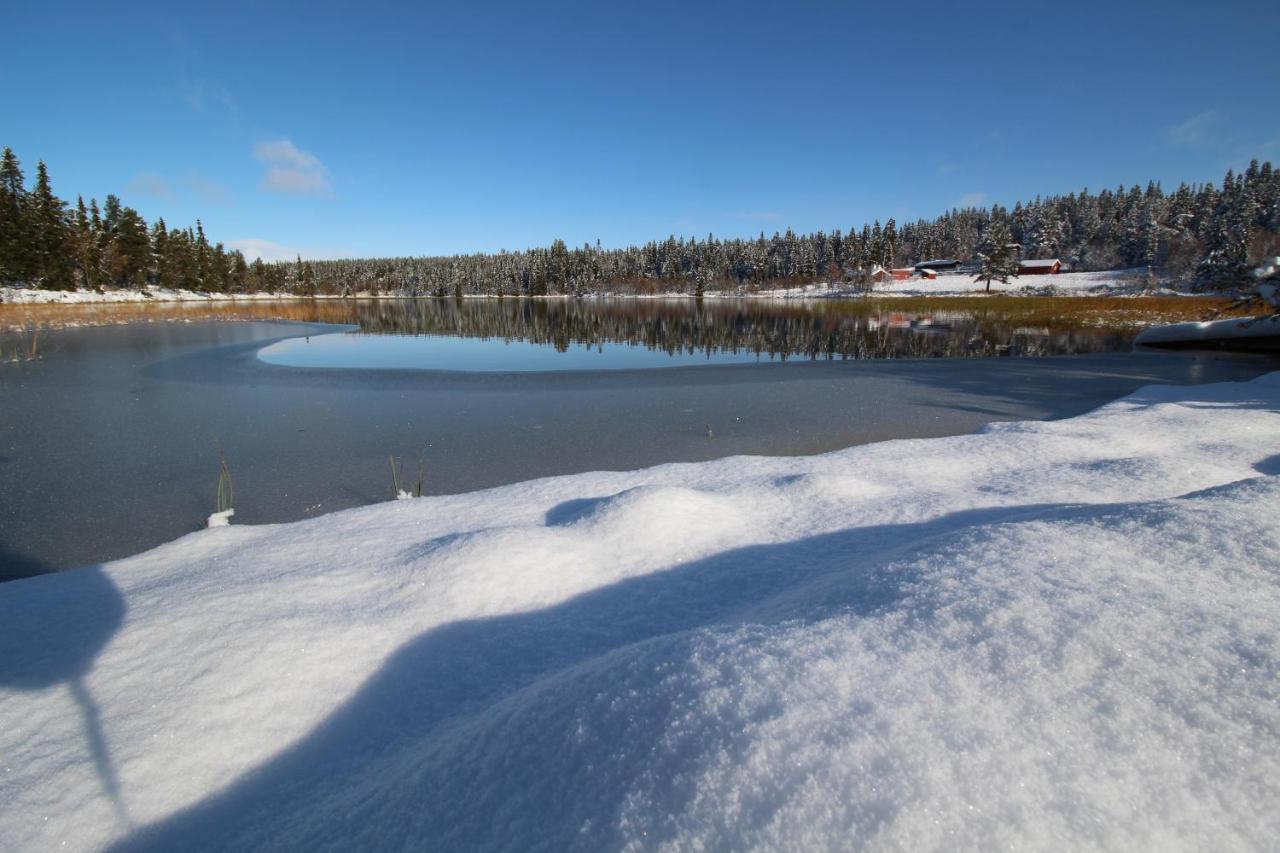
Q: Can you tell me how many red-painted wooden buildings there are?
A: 4